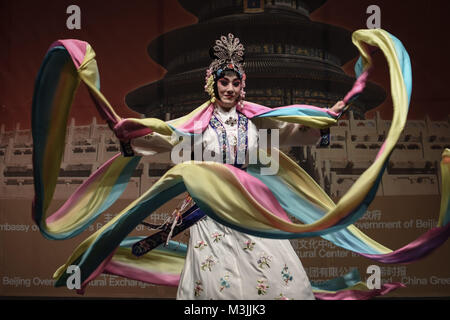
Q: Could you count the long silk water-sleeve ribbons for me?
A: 2